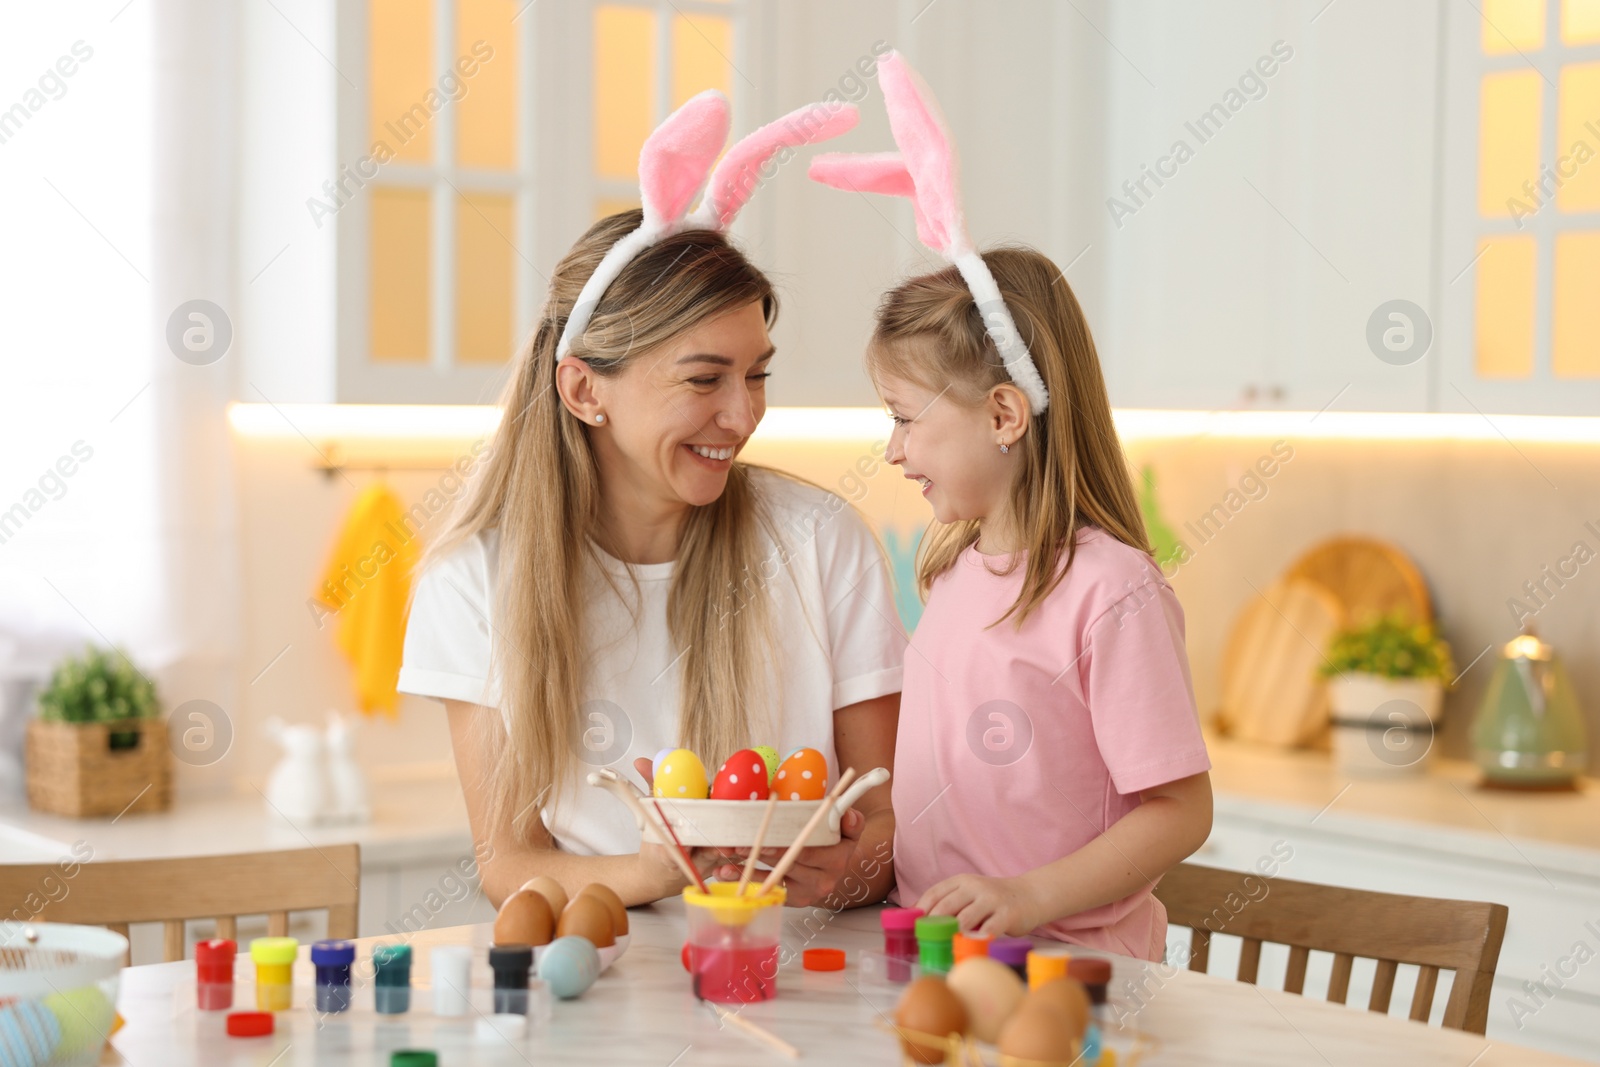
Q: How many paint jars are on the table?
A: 12